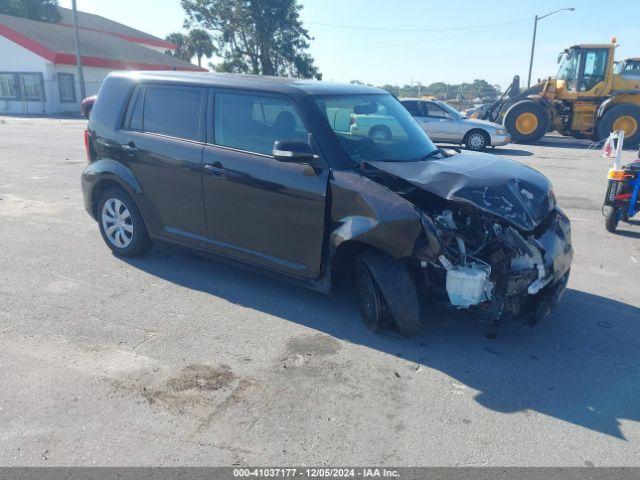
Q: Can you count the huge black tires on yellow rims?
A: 2